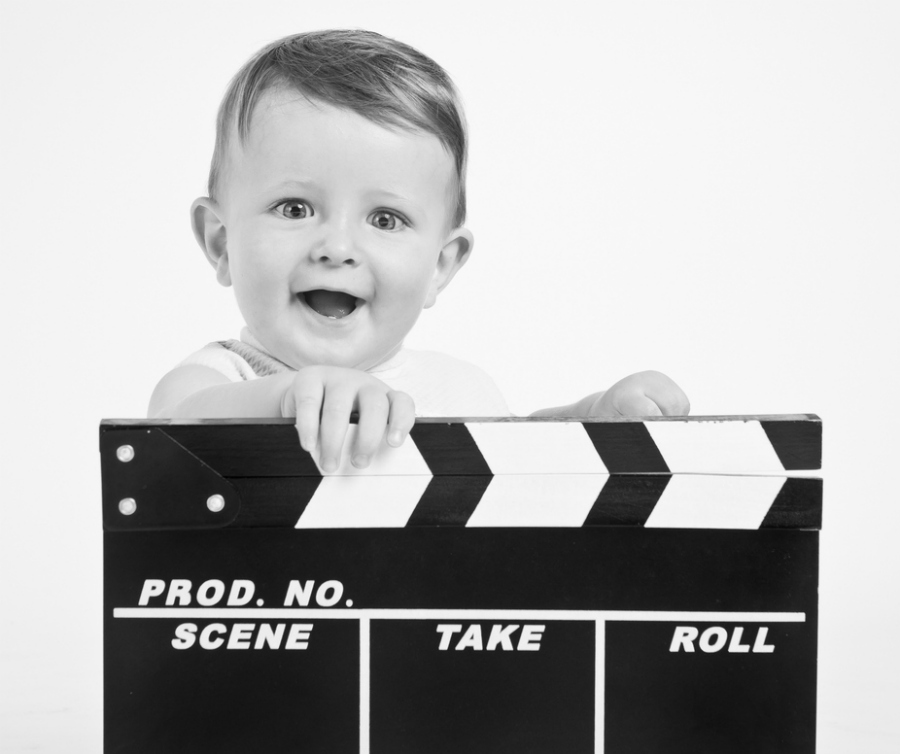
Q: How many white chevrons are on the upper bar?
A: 3